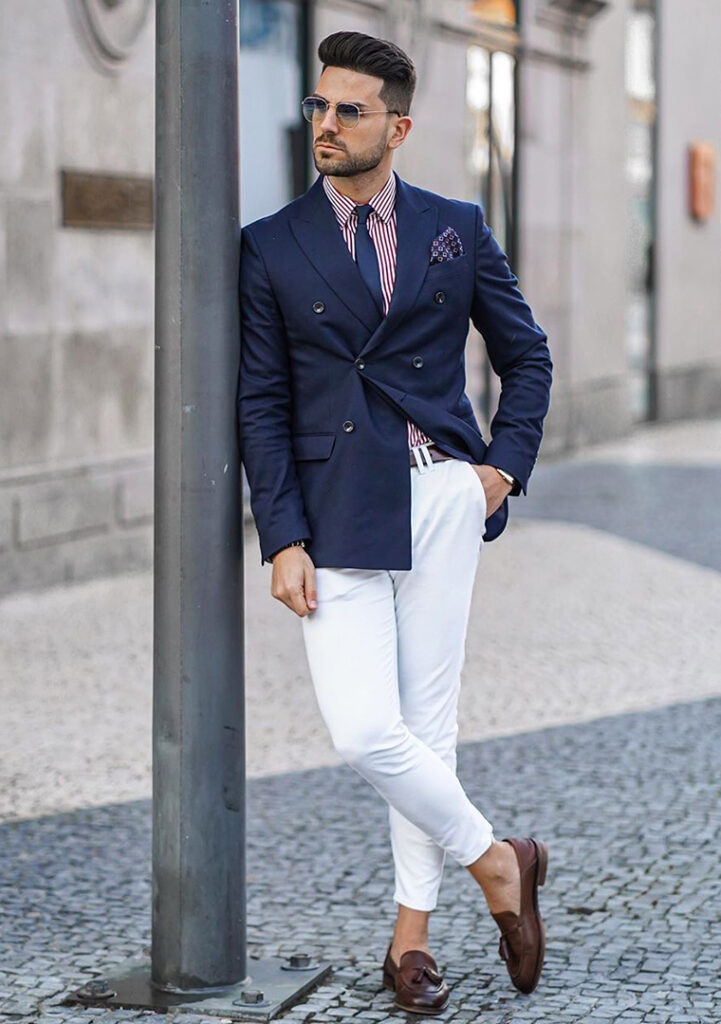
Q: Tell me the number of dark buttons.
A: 5